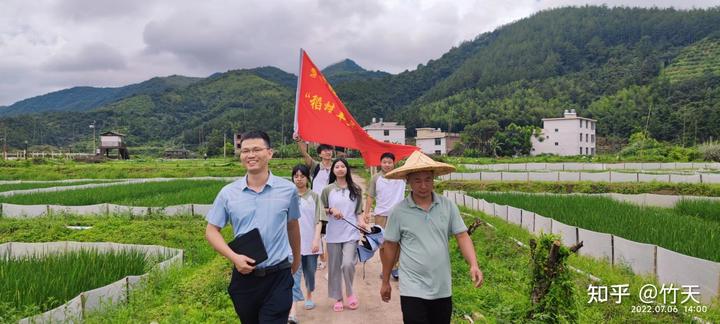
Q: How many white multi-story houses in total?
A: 3